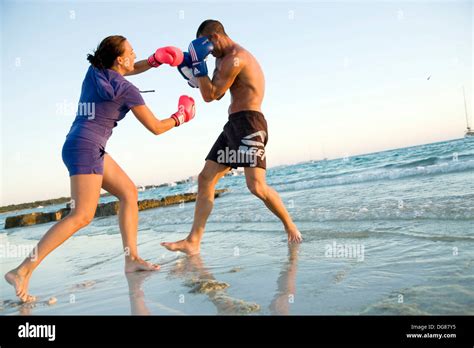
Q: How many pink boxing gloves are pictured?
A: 2